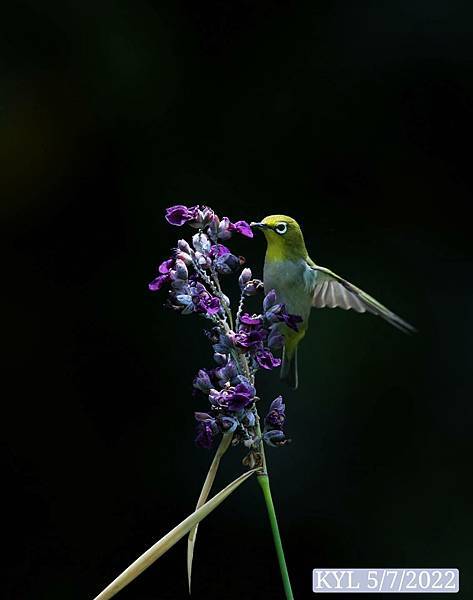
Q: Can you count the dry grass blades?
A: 2